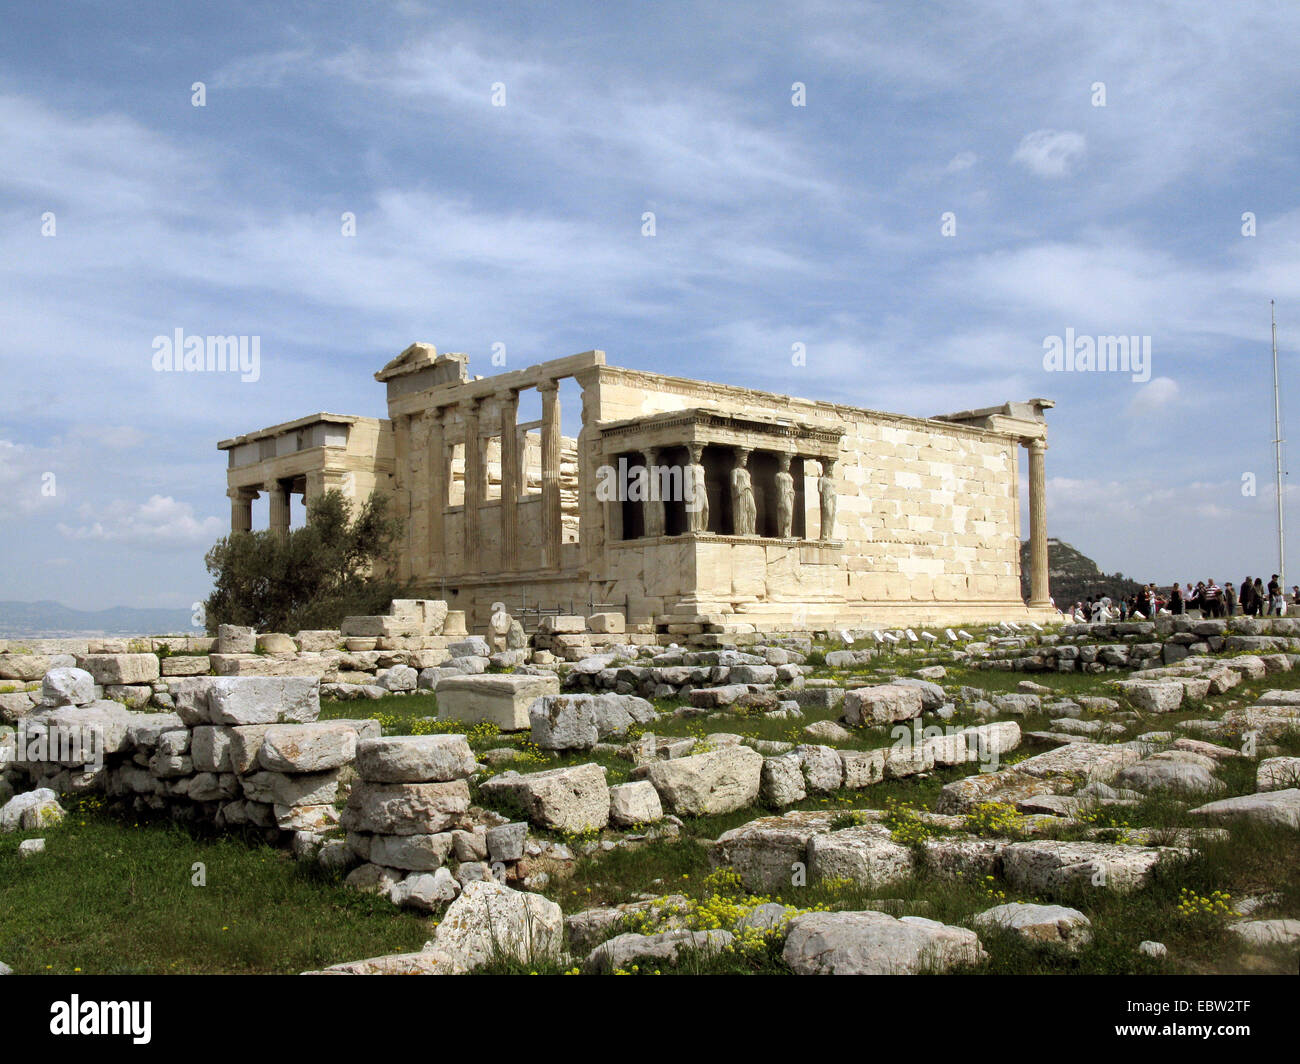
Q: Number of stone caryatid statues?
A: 5